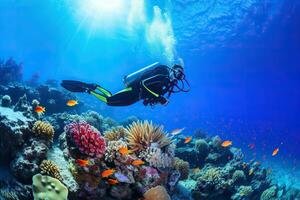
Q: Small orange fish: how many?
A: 10